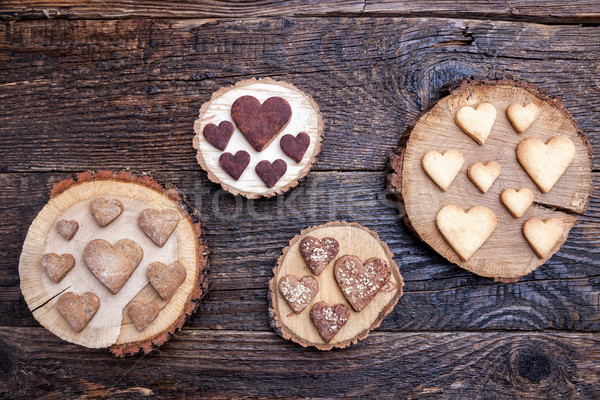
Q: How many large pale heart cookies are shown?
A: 2